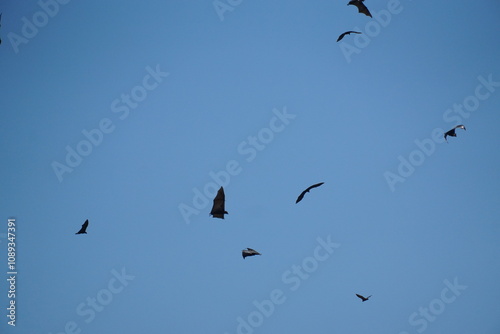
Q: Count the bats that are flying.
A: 8